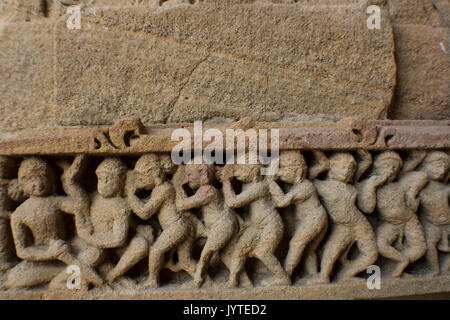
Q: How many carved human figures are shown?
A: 9